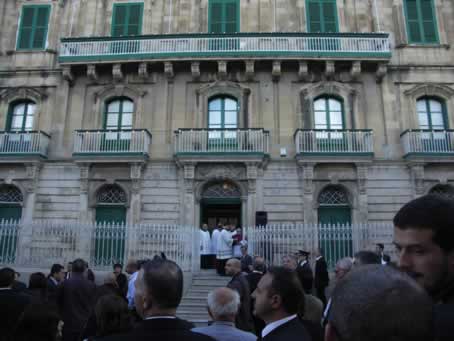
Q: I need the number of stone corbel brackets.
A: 13